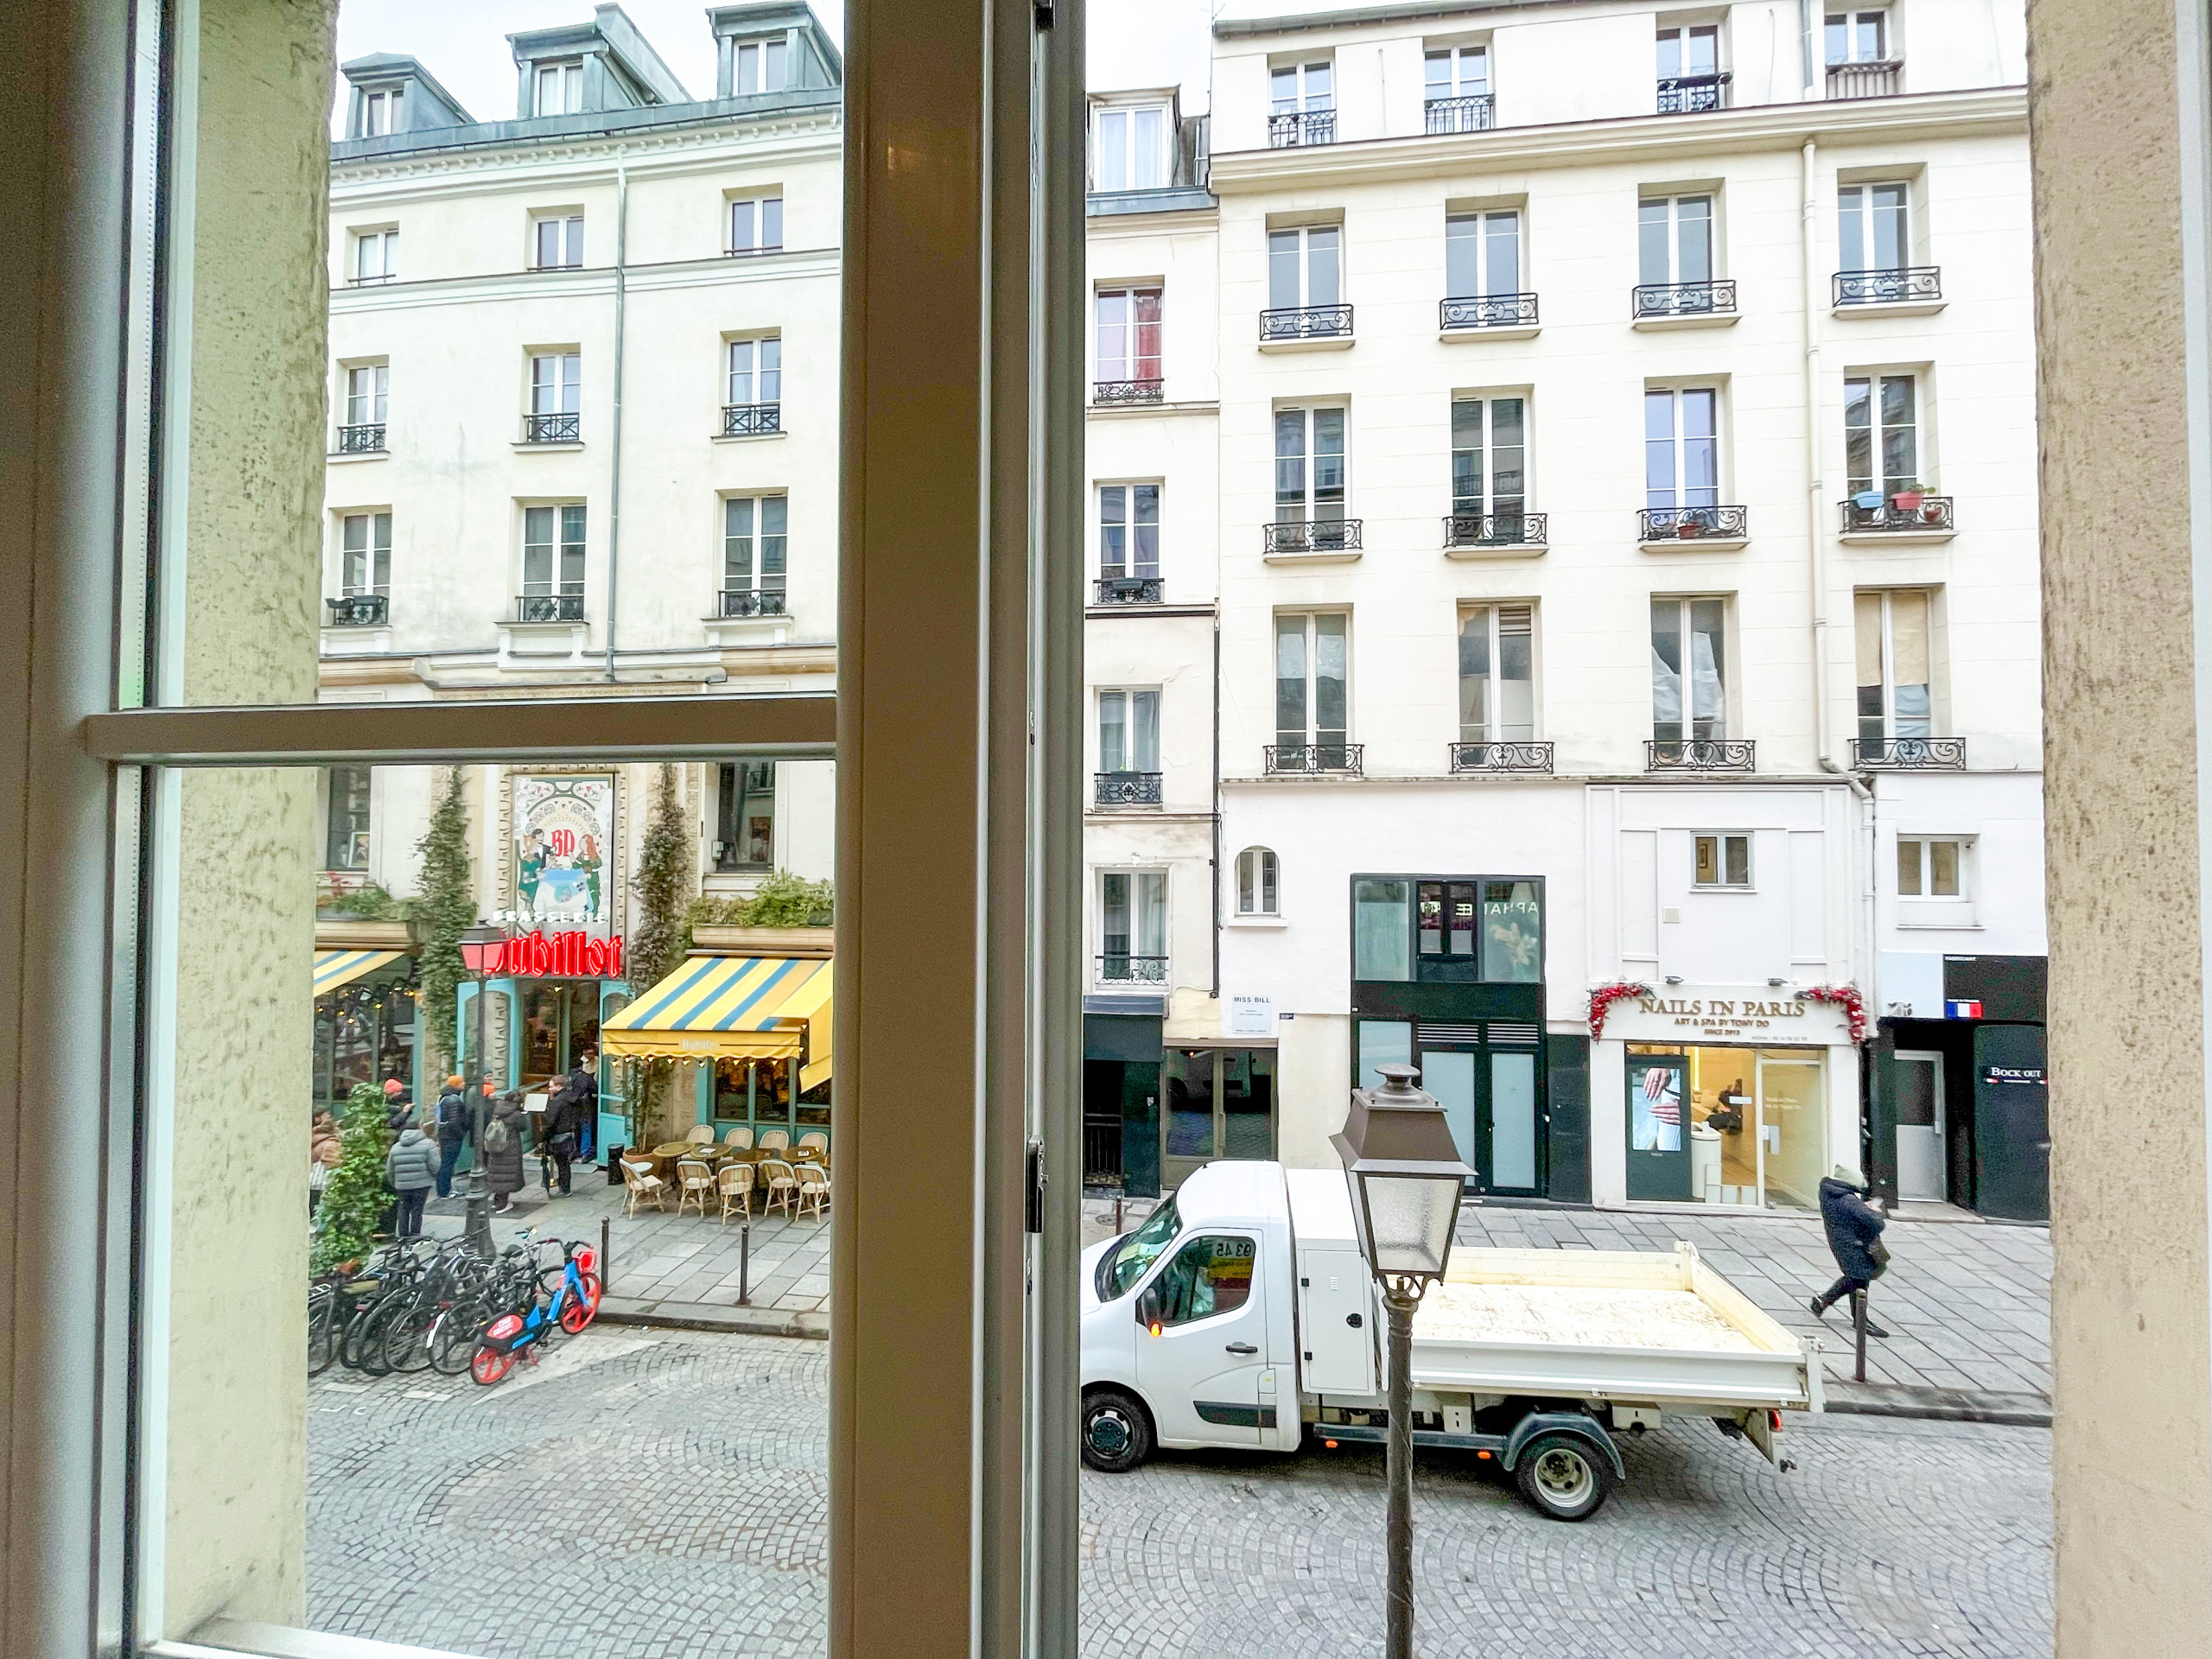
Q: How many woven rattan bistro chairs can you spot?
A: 9